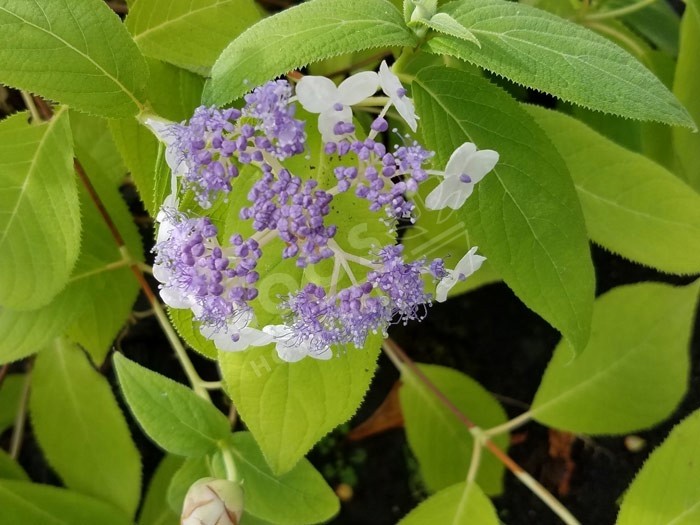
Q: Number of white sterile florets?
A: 9